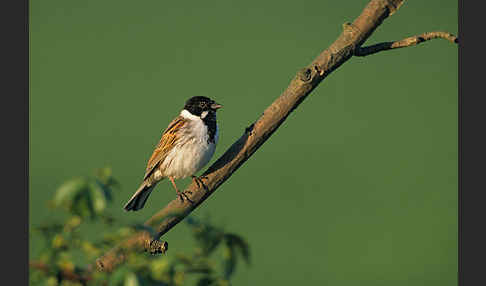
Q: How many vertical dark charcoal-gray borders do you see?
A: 2